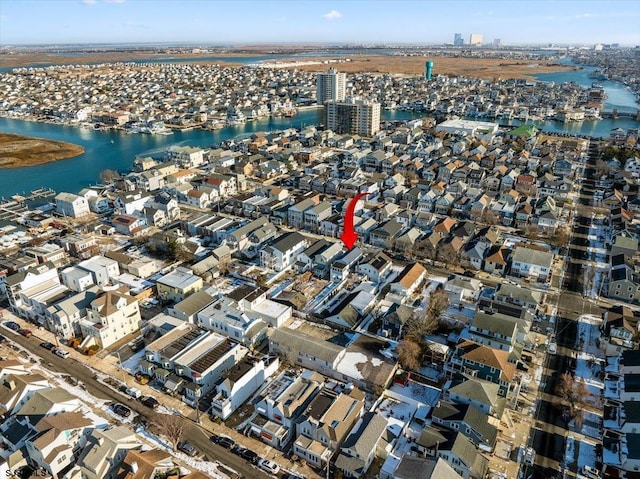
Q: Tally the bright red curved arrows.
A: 1